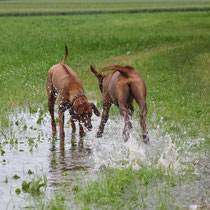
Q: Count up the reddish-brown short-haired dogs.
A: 2